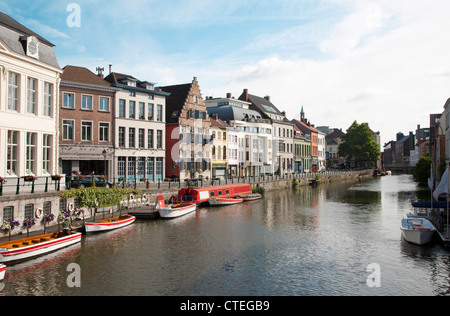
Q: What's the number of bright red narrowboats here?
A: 1